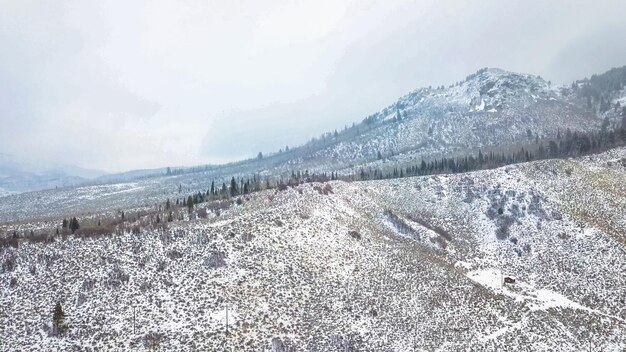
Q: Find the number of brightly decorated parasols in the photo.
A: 0